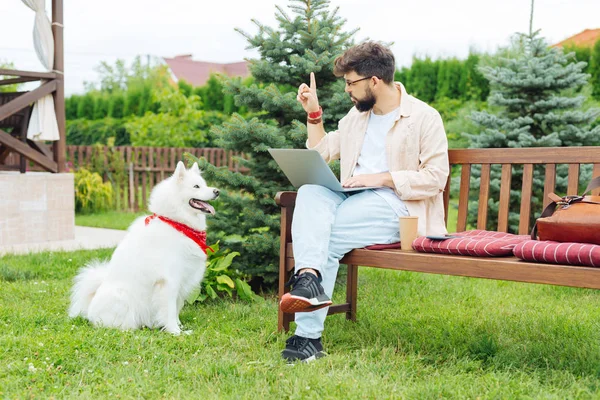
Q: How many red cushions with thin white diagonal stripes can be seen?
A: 2